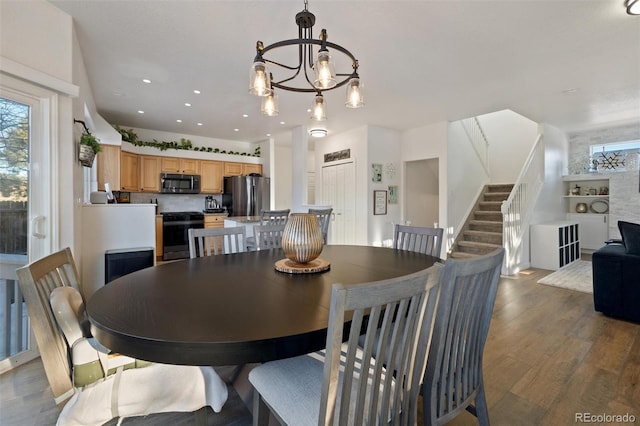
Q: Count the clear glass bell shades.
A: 5